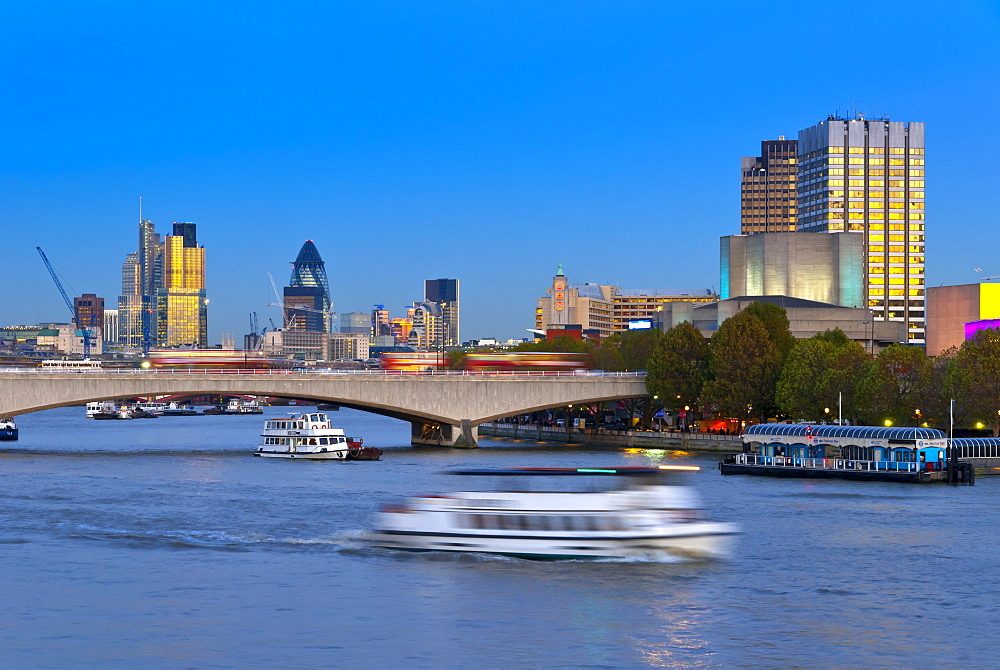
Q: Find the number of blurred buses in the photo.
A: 3